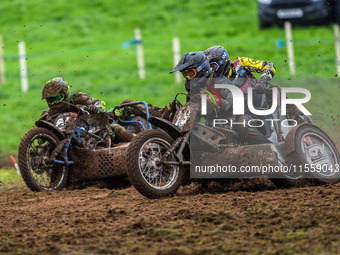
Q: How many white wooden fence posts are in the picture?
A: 6